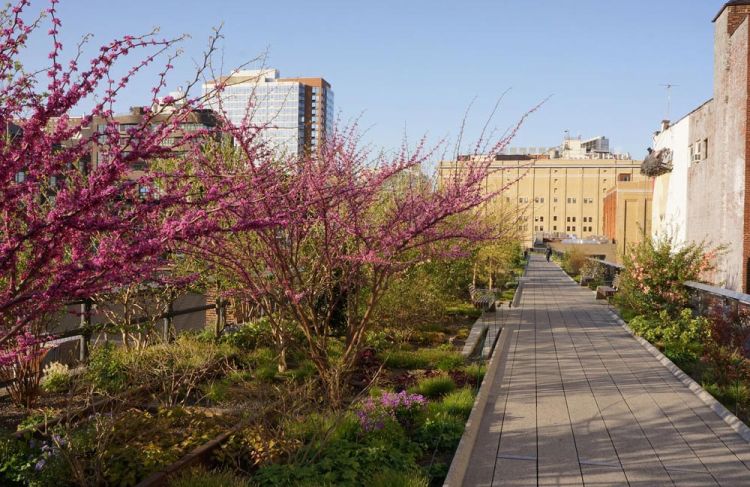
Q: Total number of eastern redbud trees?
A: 2